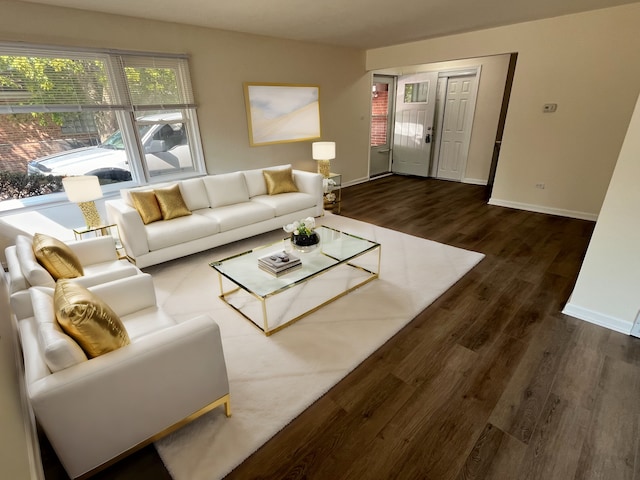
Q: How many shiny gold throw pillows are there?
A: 5